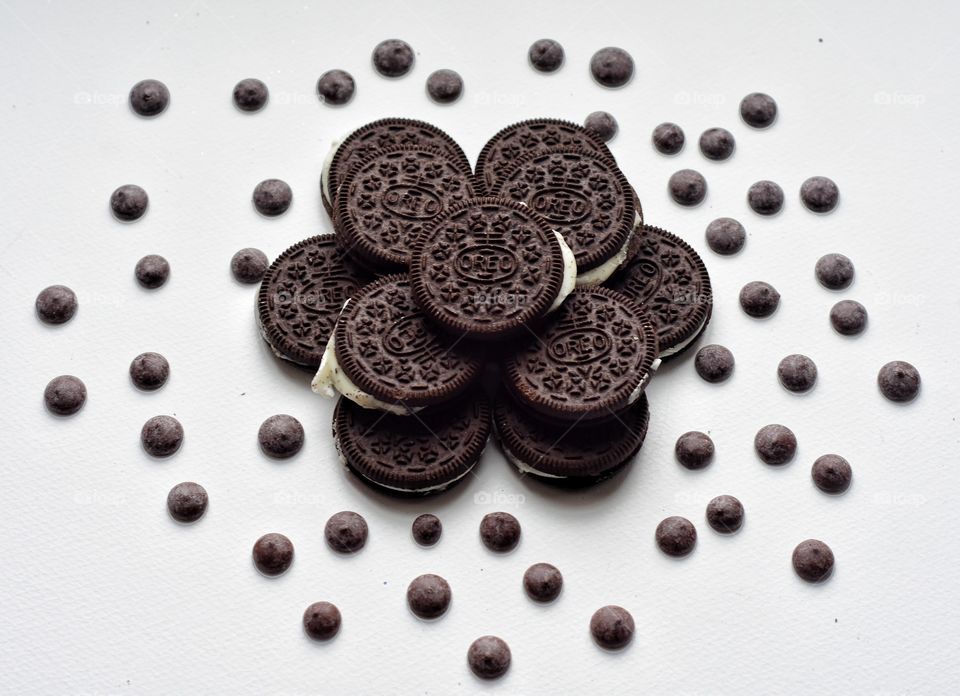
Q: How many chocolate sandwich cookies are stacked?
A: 11